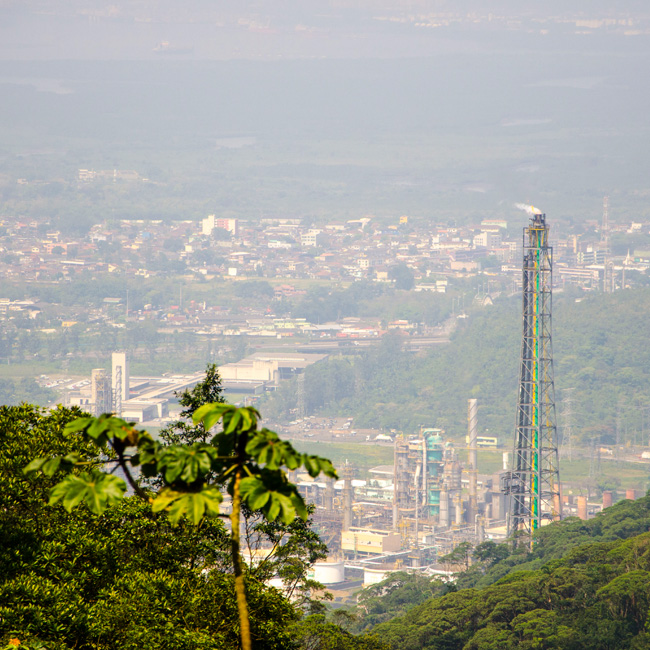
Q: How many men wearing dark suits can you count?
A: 0